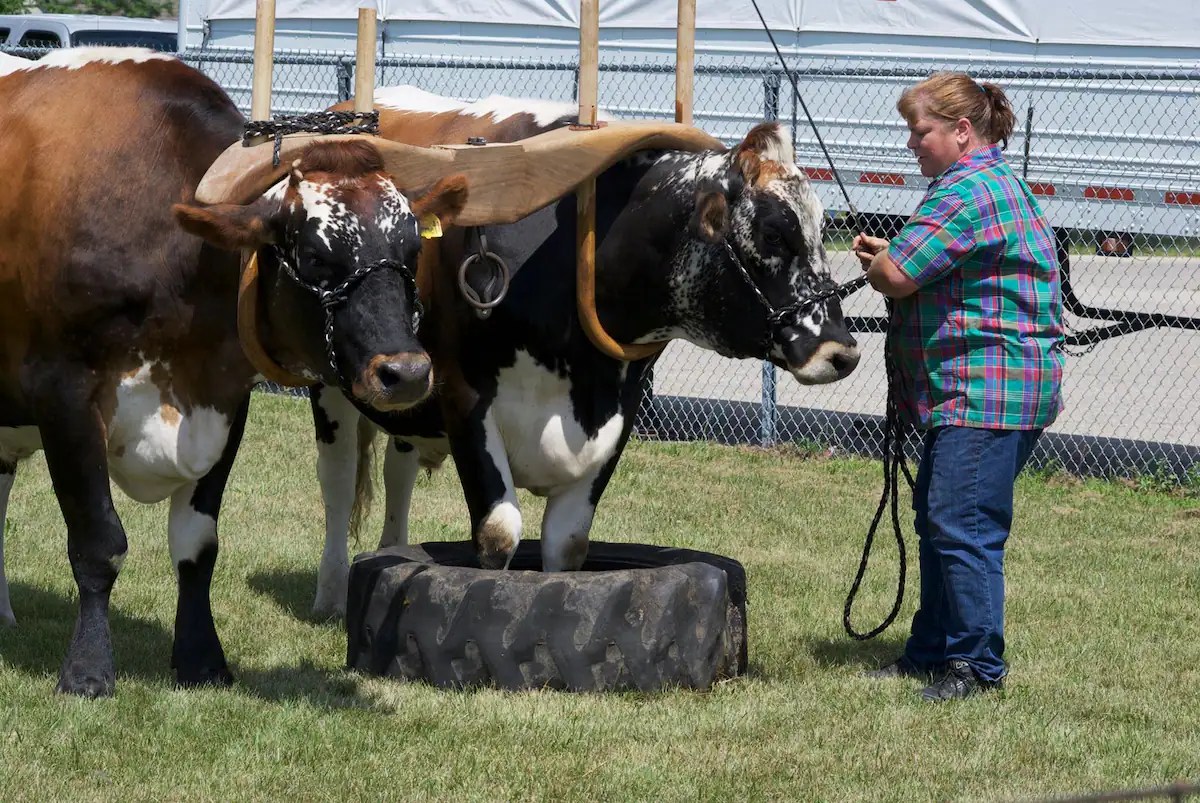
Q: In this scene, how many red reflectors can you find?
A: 5